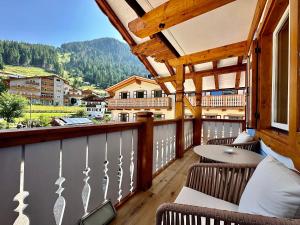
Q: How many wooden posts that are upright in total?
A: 3